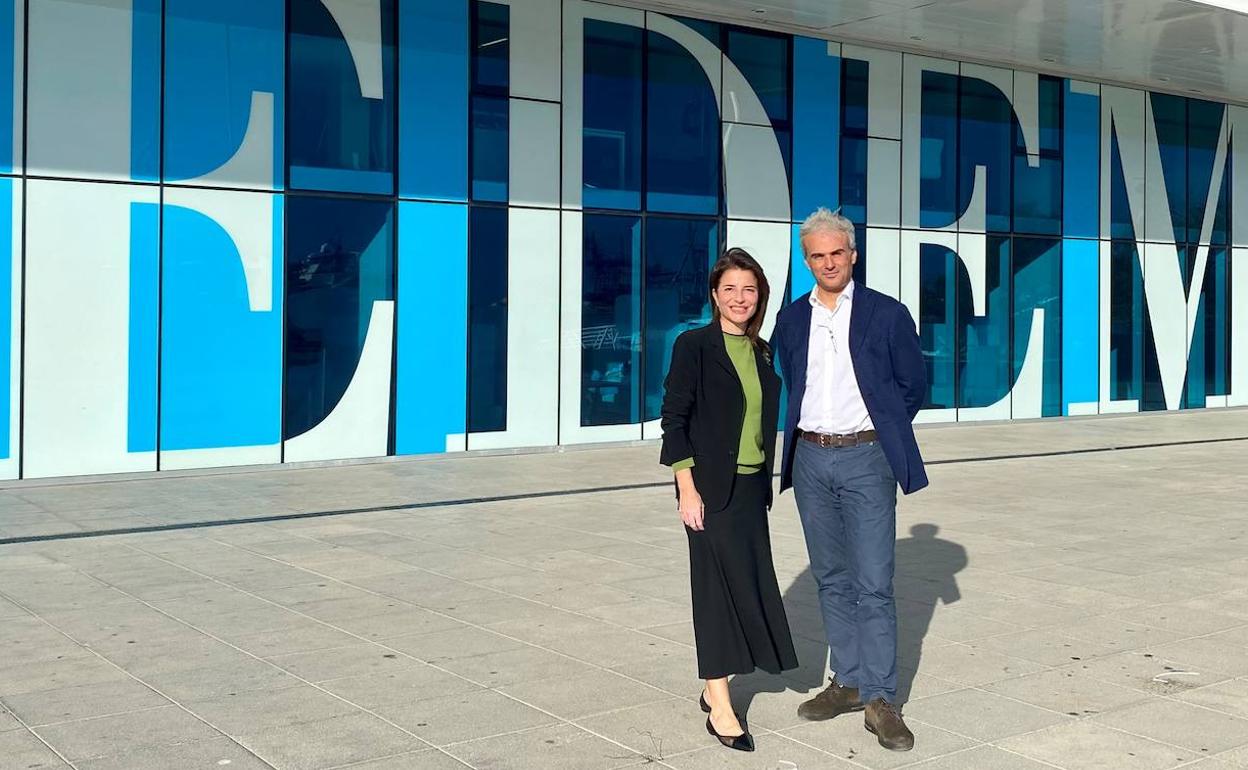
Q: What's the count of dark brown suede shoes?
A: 2